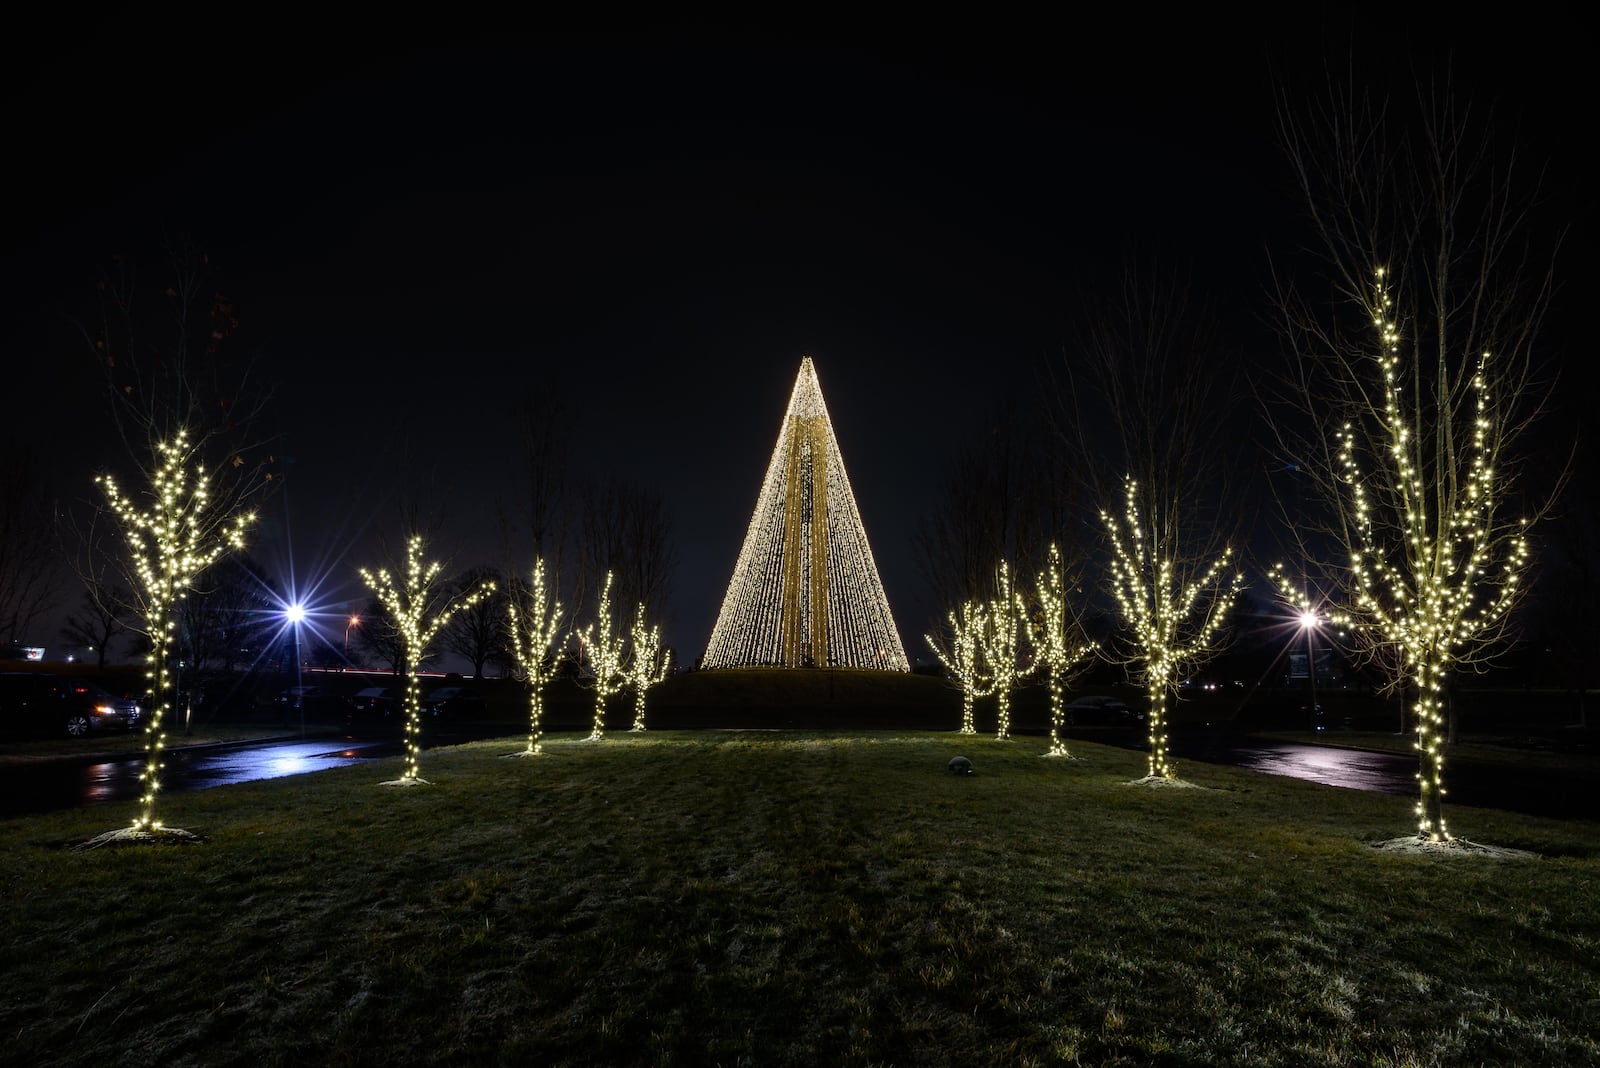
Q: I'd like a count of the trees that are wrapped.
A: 10